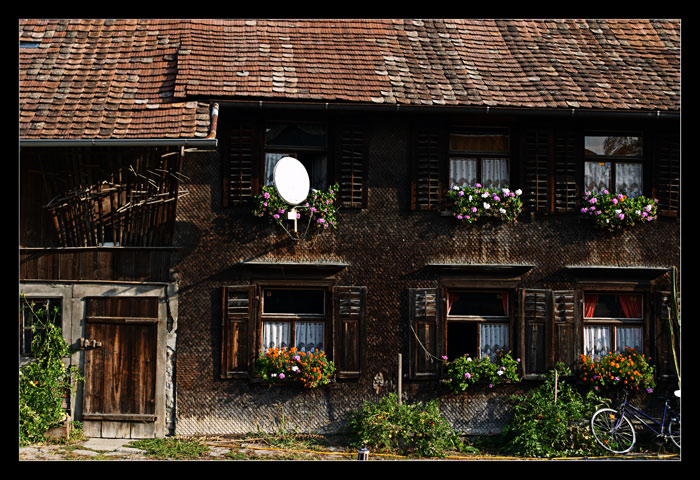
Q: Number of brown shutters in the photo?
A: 12